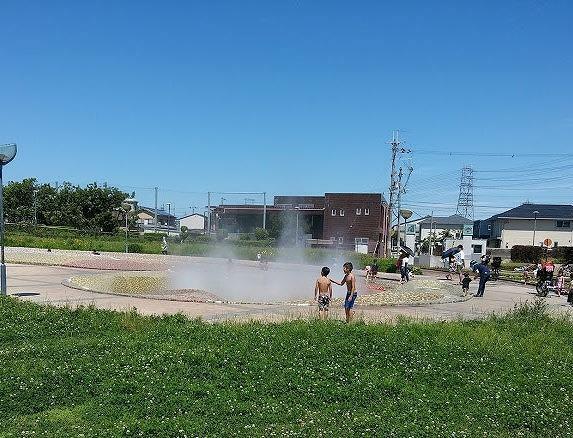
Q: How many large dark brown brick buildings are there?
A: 1